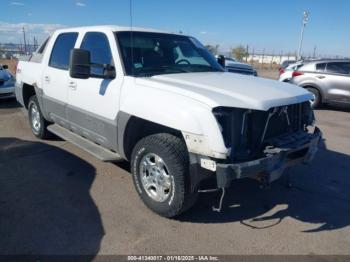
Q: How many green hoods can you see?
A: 0